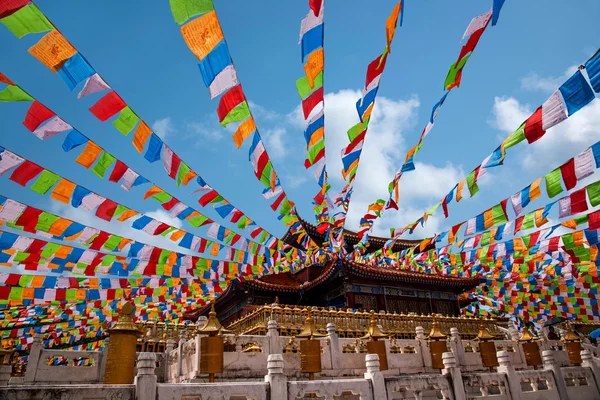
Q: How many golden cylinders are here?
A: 8